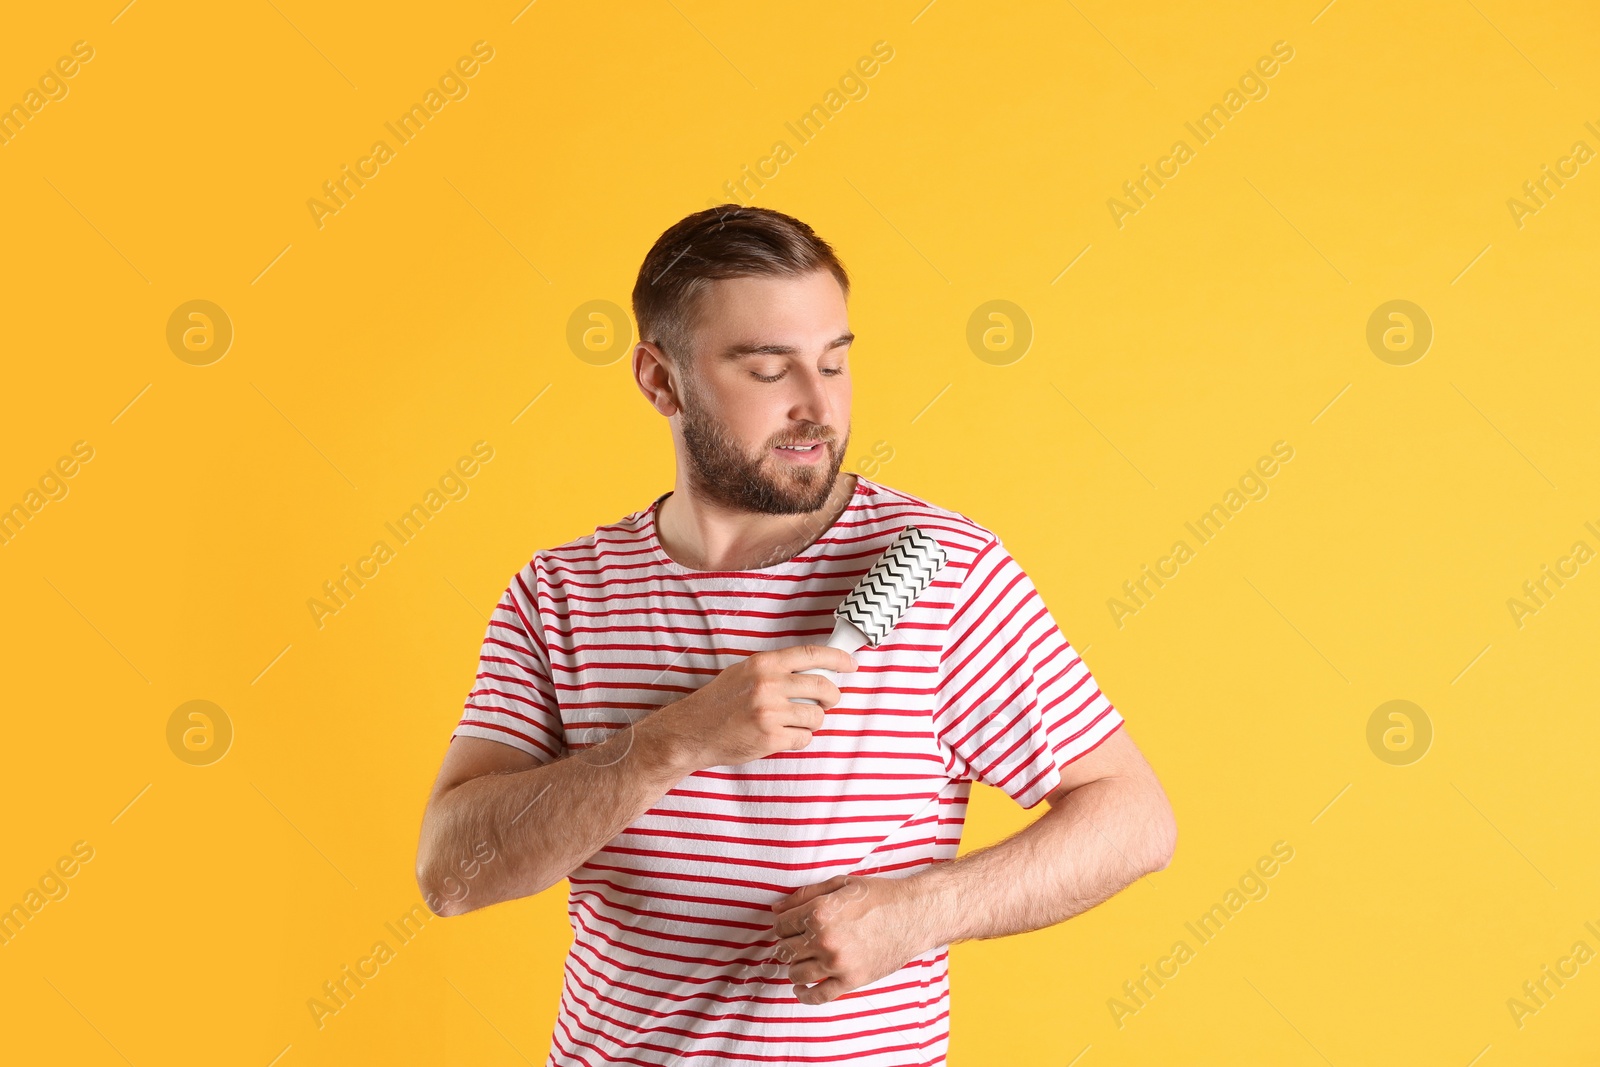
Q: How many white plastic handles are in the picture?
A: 1